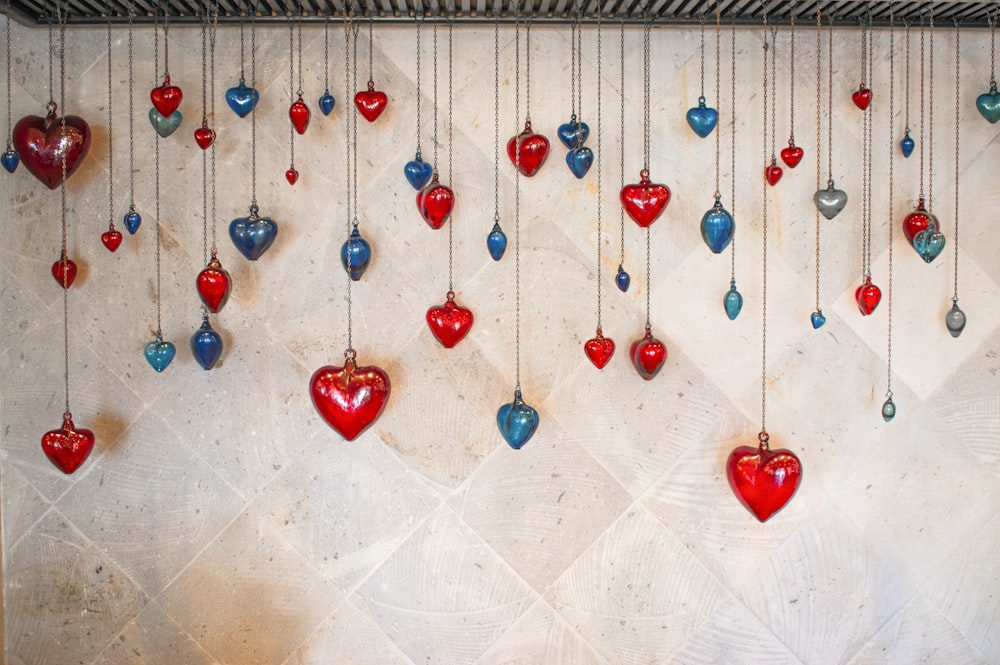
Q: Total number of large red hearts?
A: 3